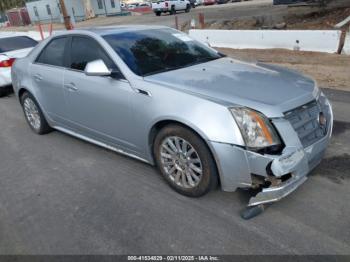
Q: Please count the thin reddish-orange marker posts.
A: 4